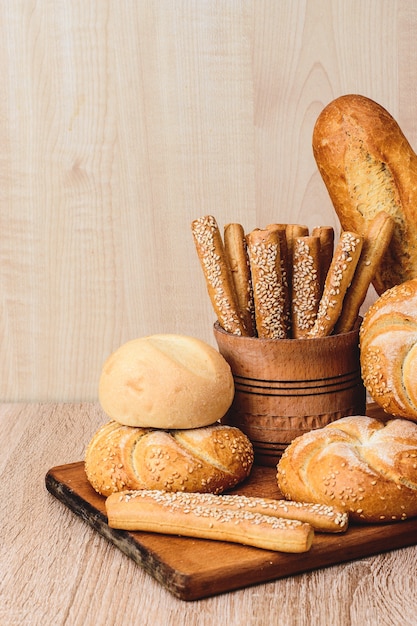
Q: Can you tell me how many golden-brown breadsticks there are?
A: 11